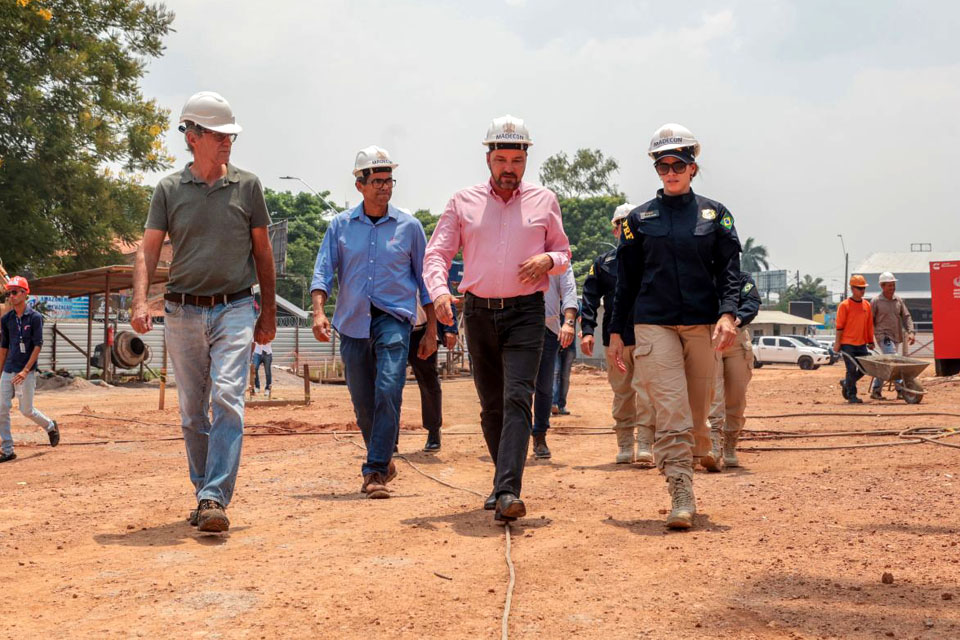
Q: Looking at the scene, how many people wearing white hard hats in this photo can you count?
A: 6